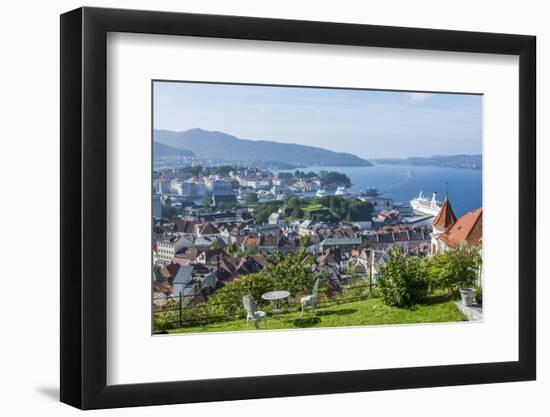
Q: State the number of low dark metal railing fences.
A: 1